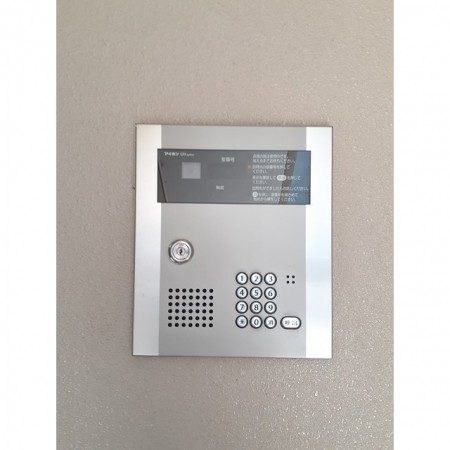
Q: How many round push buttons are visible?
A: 12